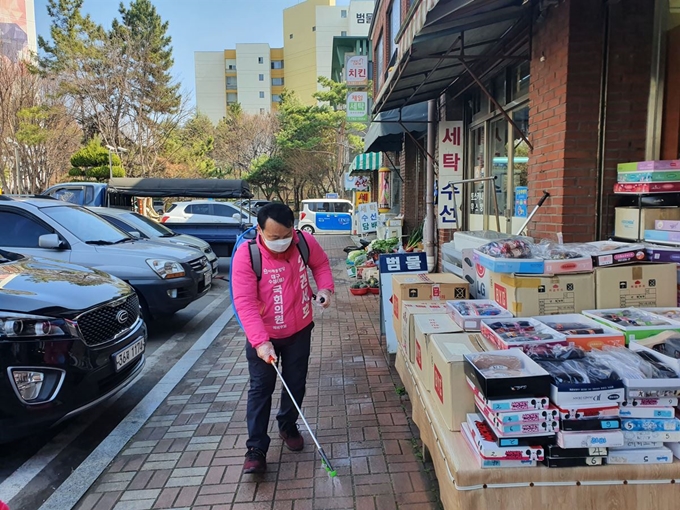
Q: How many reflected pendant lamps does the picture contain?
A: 0